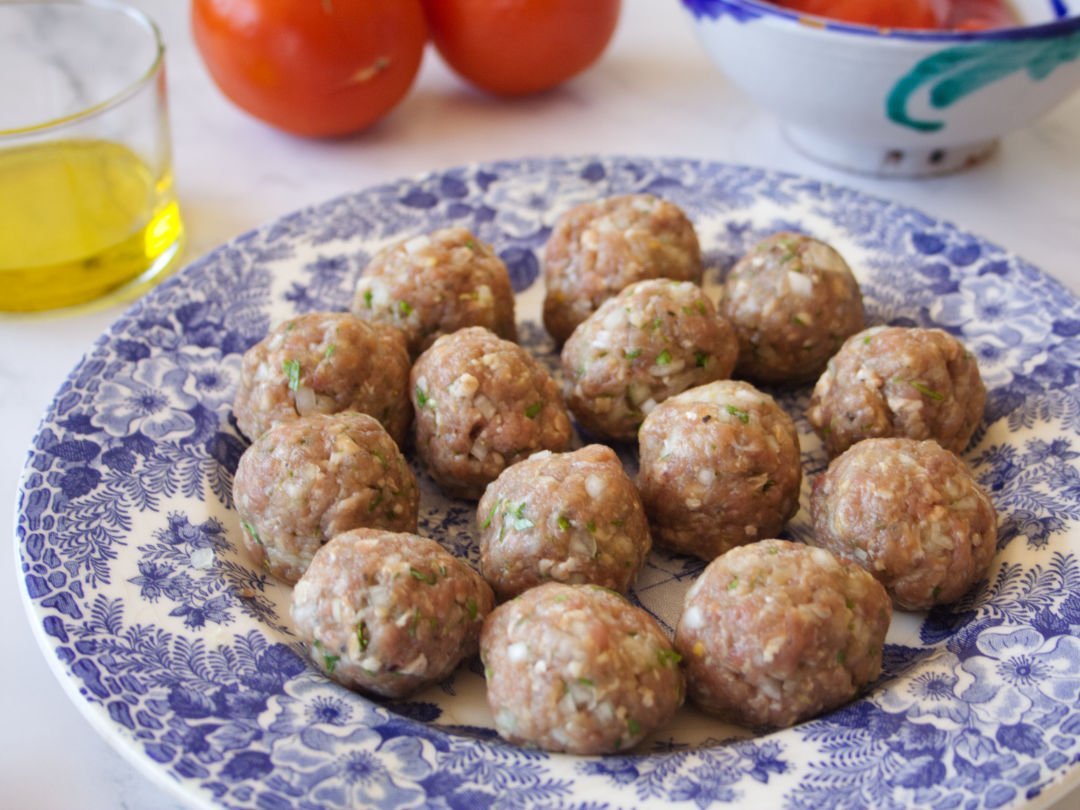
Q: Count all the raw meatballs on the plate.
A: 14